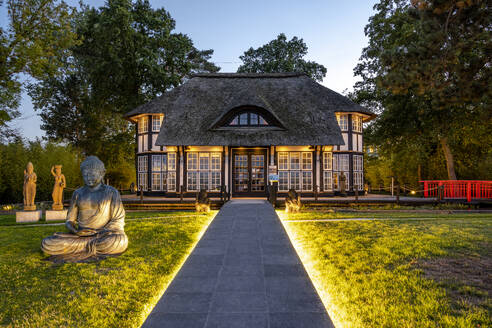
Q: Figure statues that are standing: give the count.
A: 2